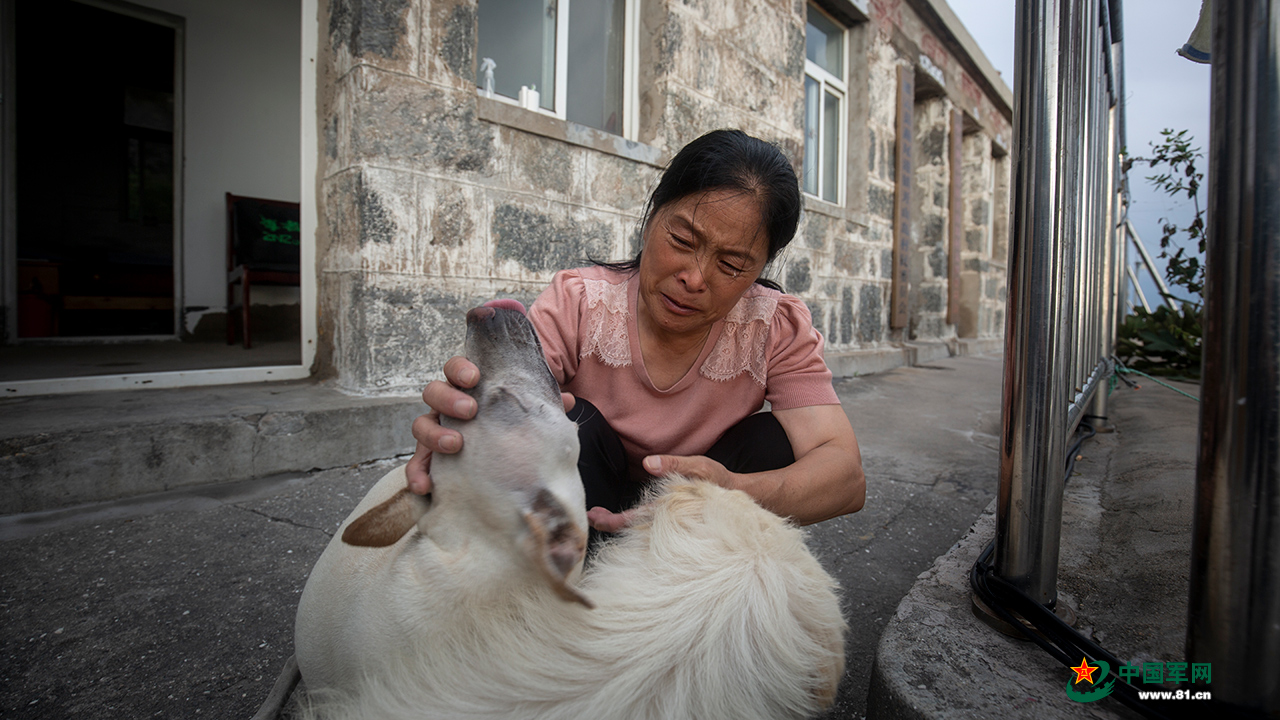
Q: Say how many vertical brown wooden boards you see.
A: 2